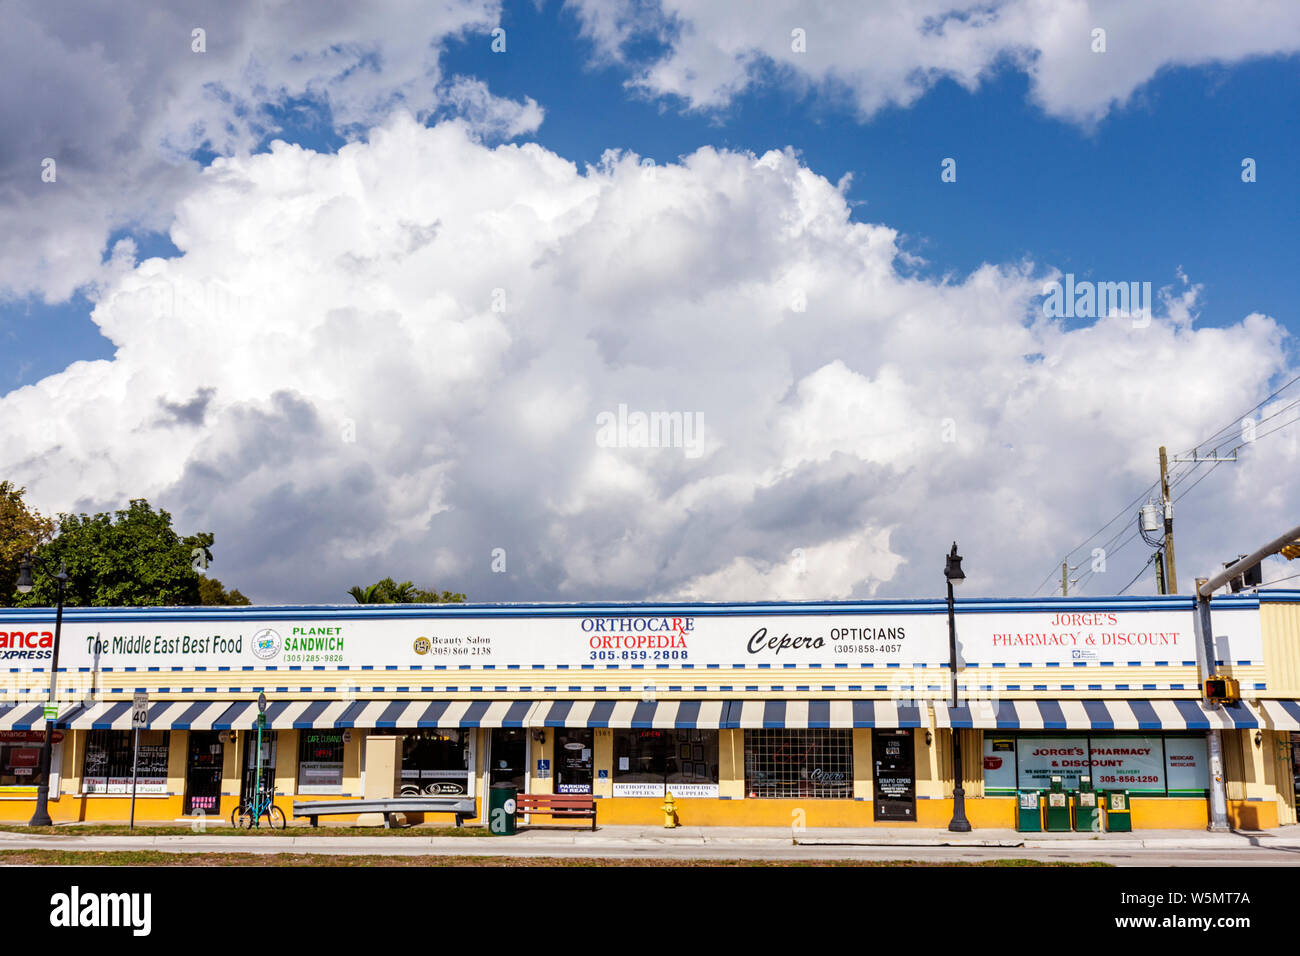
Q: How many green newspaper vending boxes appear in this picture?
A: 4